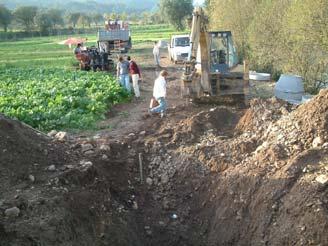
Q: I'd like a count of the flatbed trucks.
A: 1